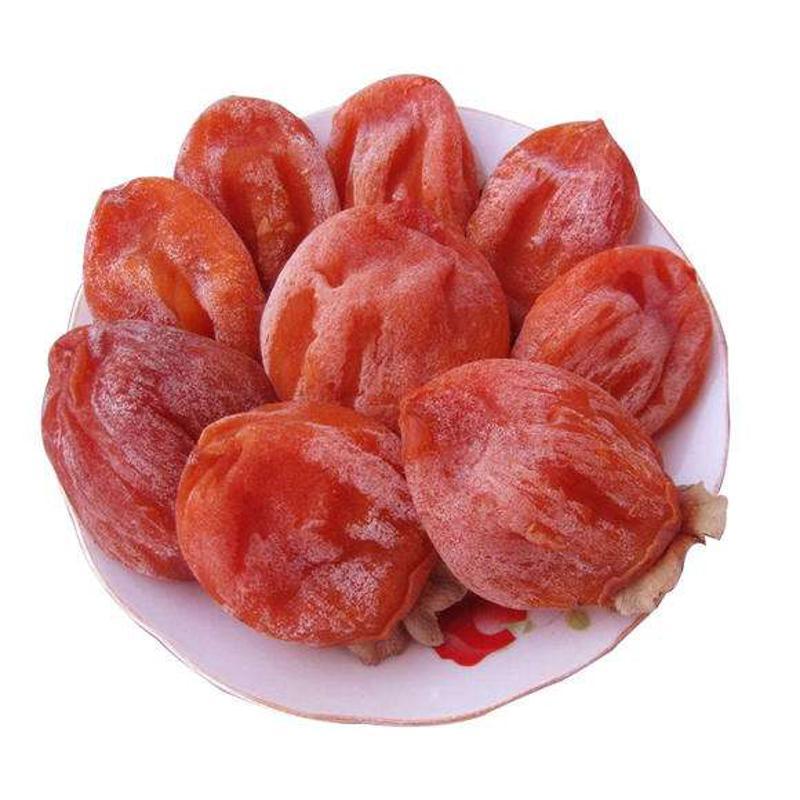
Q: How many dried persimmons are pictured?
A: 9